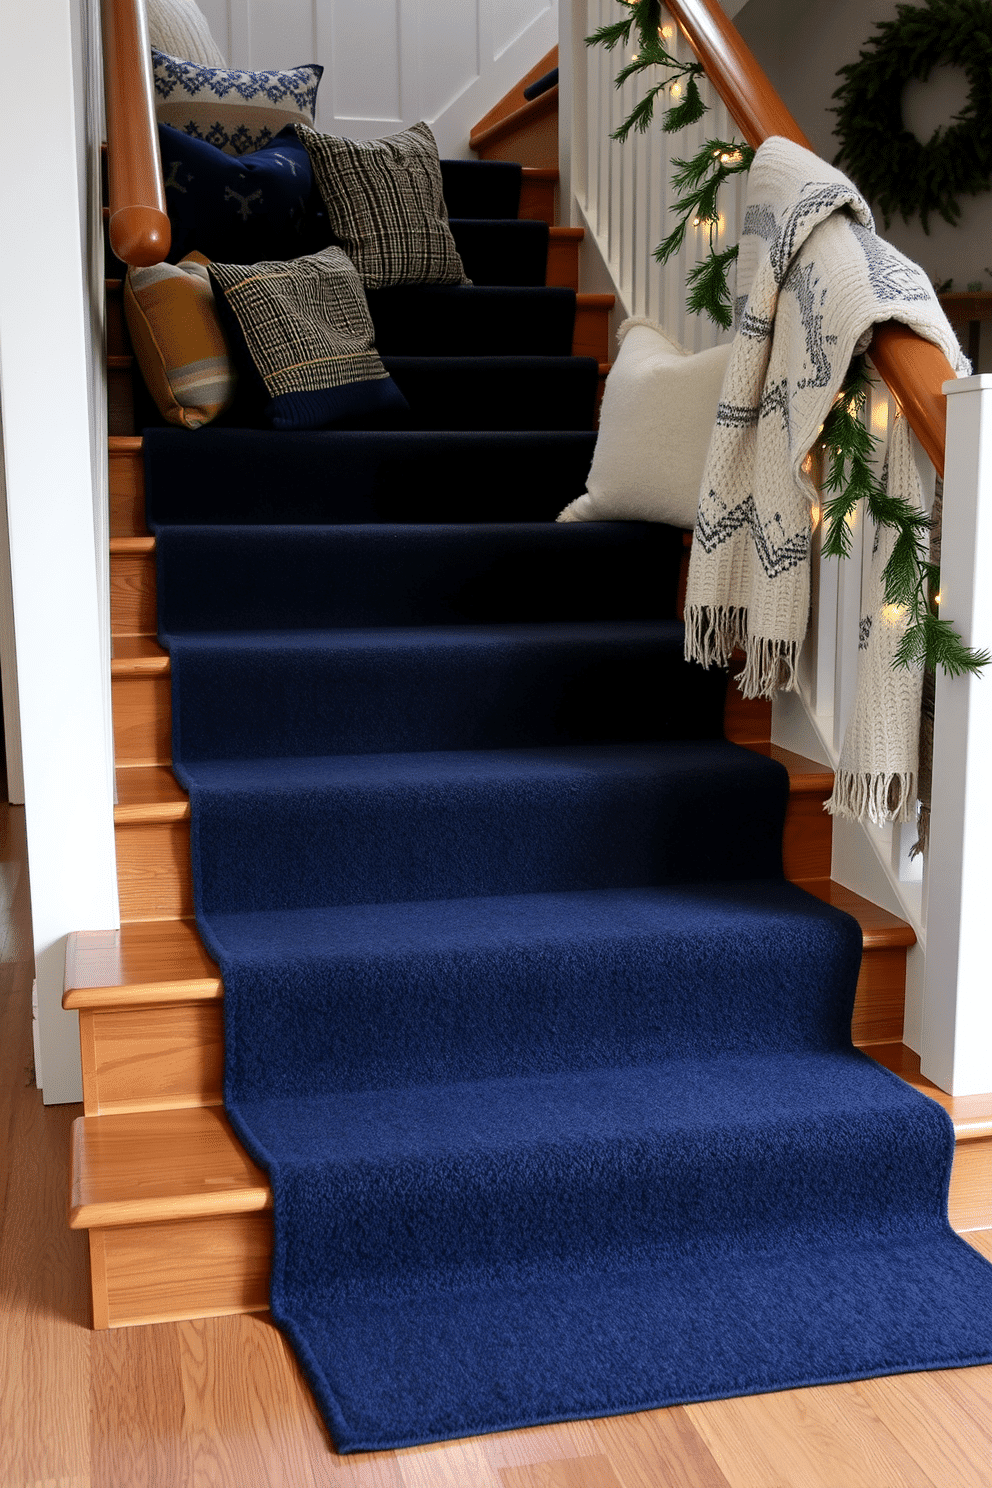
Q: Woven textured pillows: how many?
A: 2